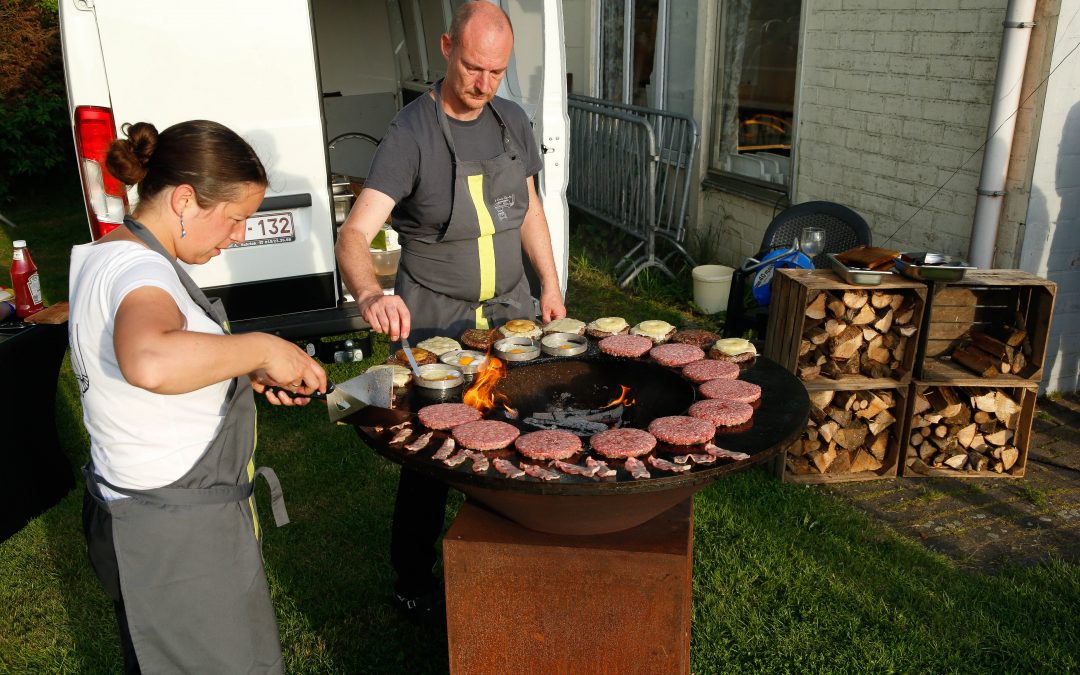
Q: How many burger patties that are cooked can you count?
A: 10